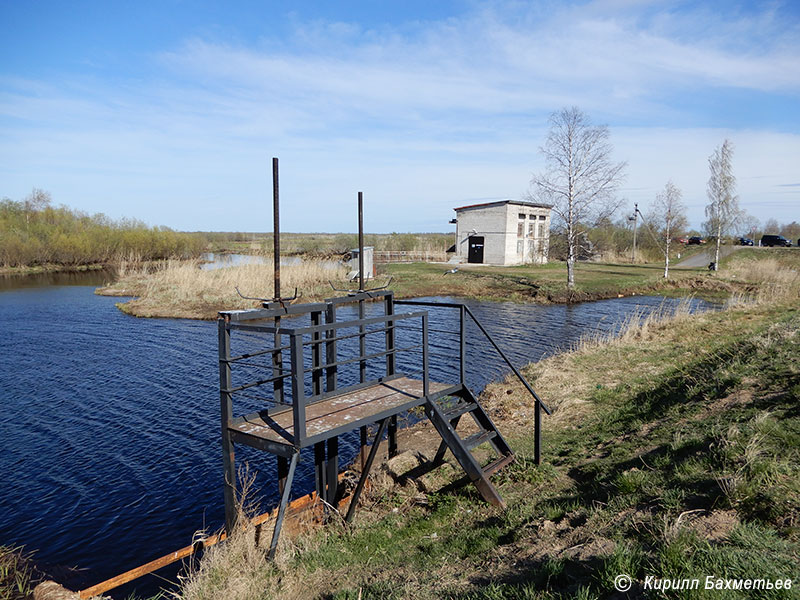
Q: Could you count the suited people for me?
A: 0